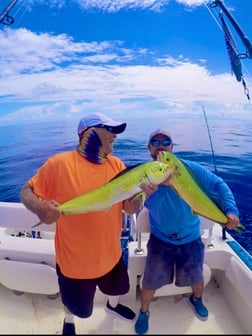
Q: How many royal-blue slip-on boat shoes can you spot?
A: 2